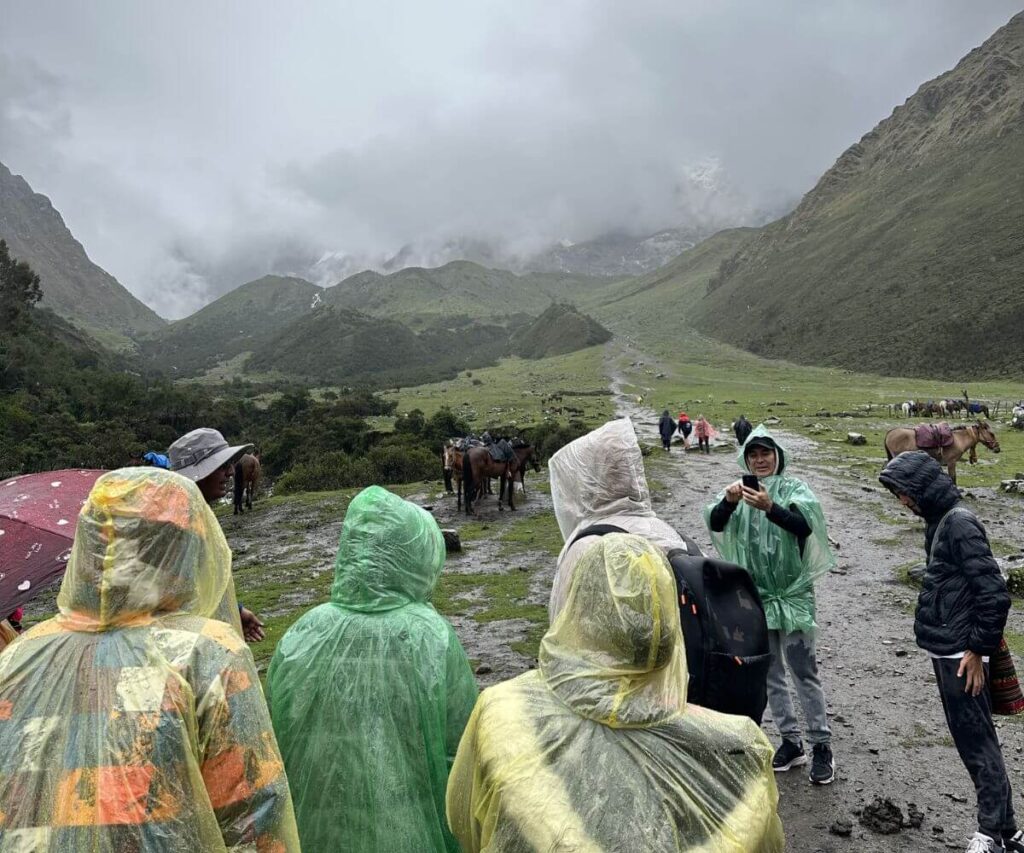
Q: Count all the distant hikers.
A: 4